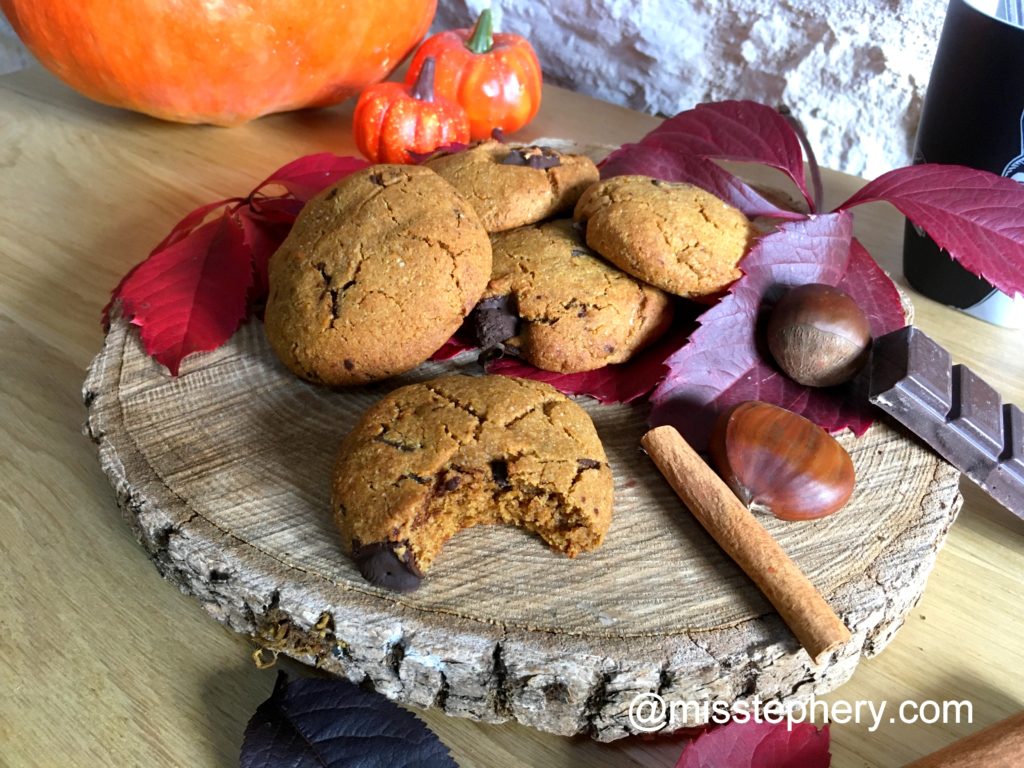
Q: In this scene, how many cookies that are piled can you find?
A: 4